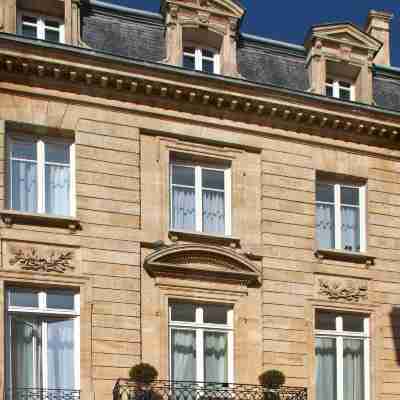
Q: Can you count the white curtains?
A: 12